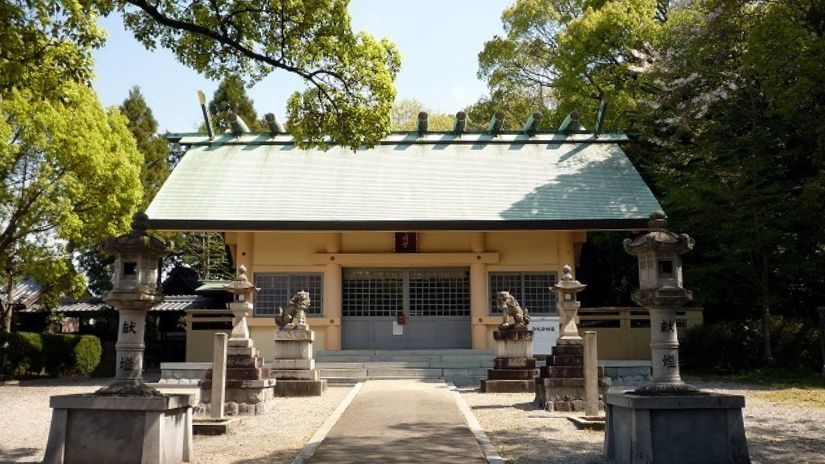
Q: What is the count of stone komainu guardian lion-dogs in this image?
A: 2